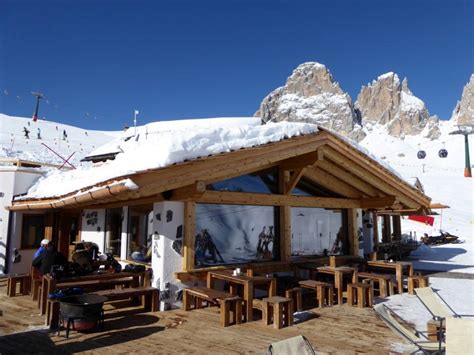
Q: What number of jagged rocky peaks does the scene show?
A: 3